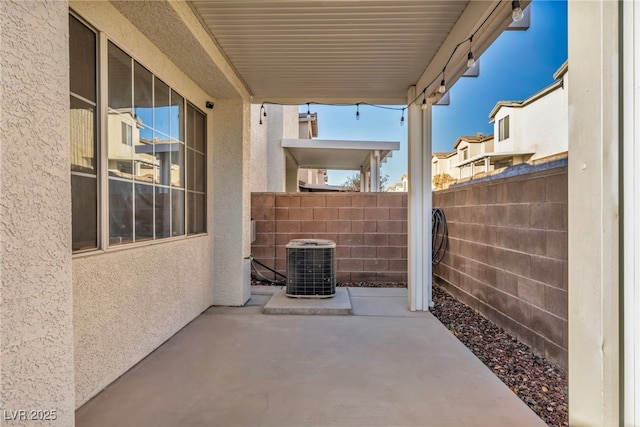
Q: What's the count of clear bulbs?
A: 8